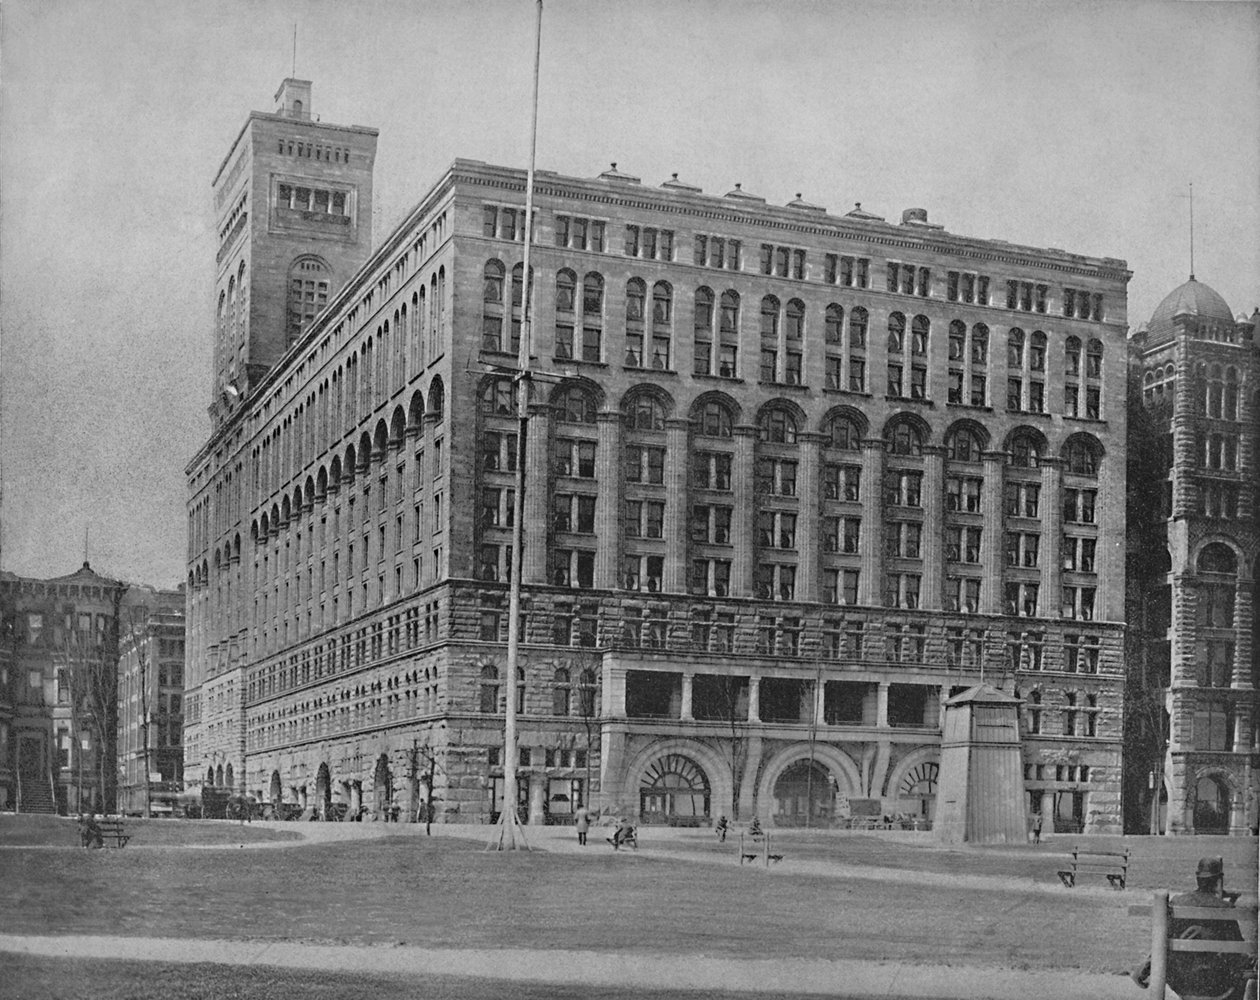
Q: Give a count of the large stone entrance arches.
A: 3